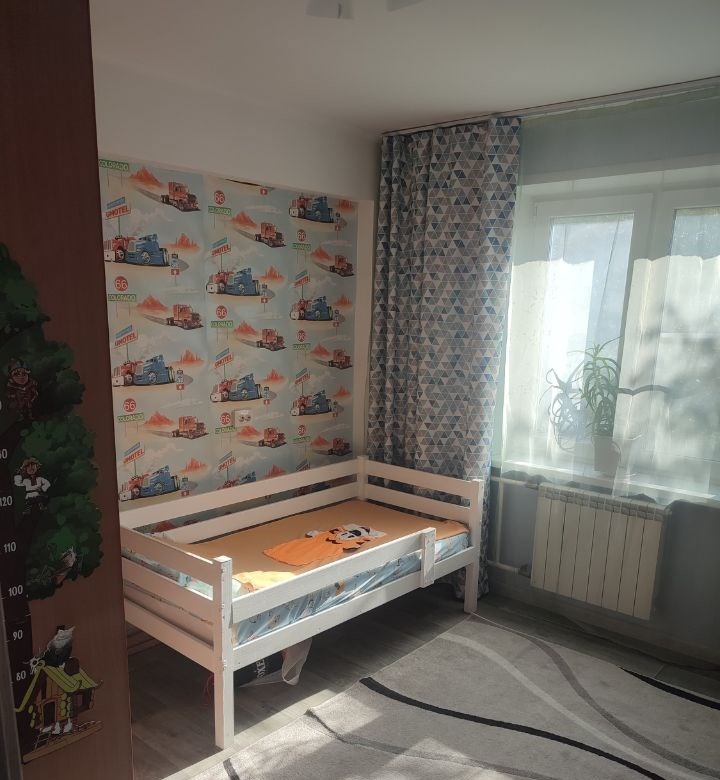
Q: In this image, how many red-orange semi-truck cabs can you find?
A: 9